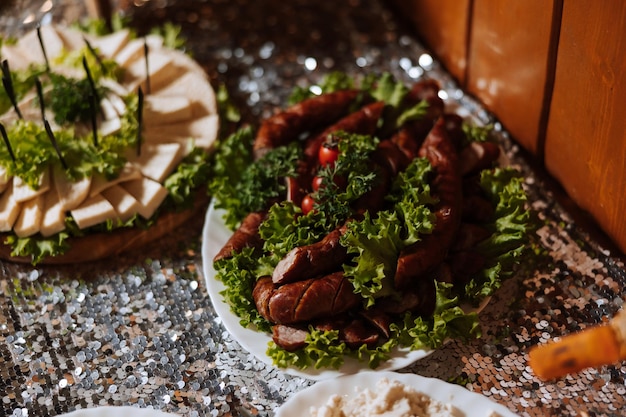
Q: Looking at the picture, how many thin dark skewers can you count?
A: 11